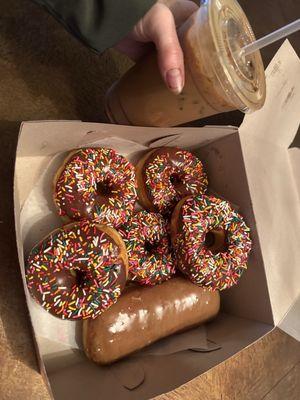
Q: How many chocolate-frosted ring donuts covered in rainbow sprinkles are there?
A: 5